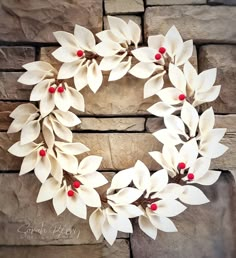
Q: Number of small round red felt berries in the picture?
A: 12